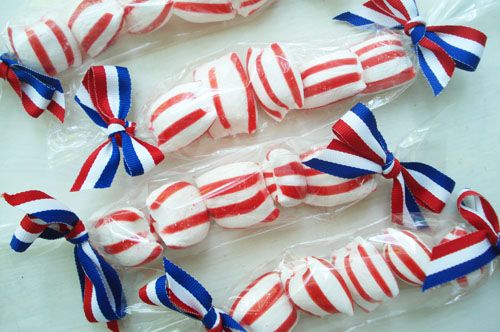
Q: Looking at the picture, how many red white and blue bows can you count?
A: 7